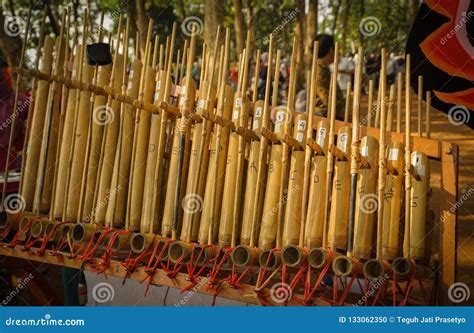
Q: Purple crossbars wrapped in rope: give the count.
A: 0